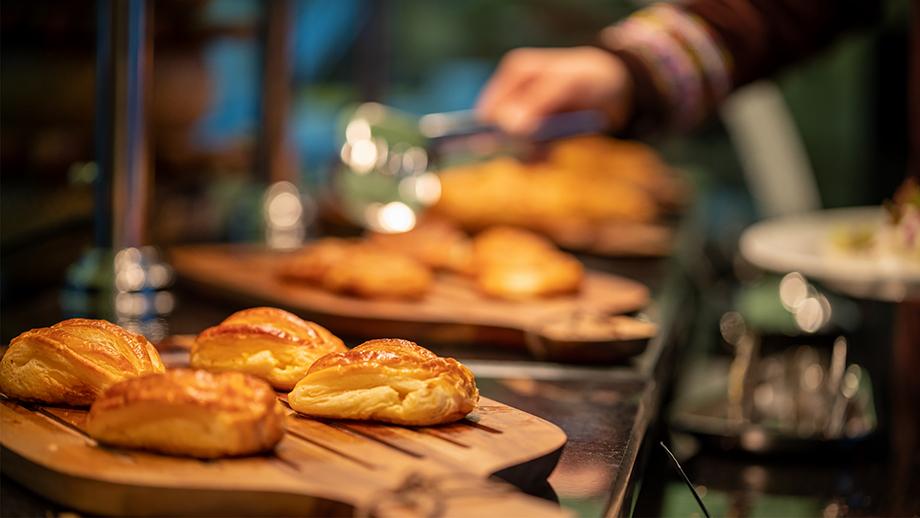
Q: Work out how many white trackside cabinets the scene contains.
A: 0